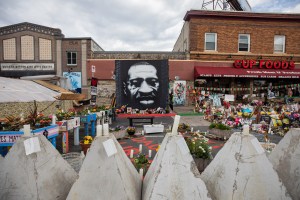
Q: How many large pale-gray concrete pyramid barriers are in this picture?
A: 5